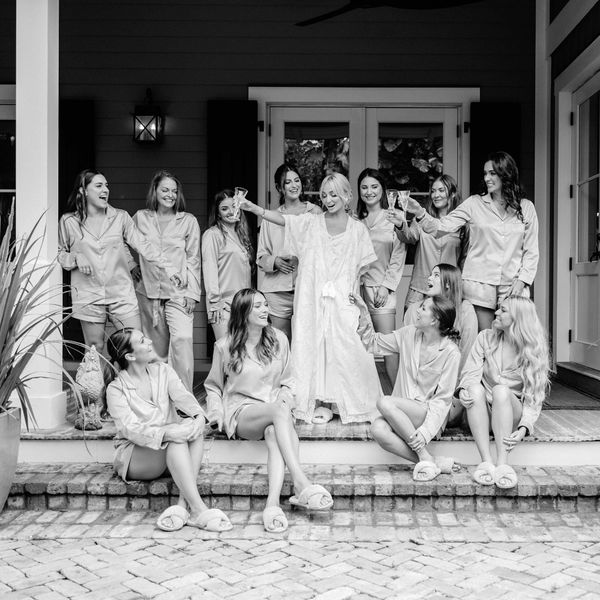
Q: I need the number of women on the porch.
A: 13